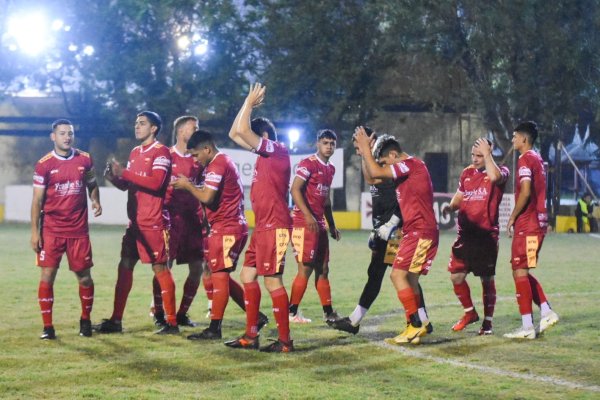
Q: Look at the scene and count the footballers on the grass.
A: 10